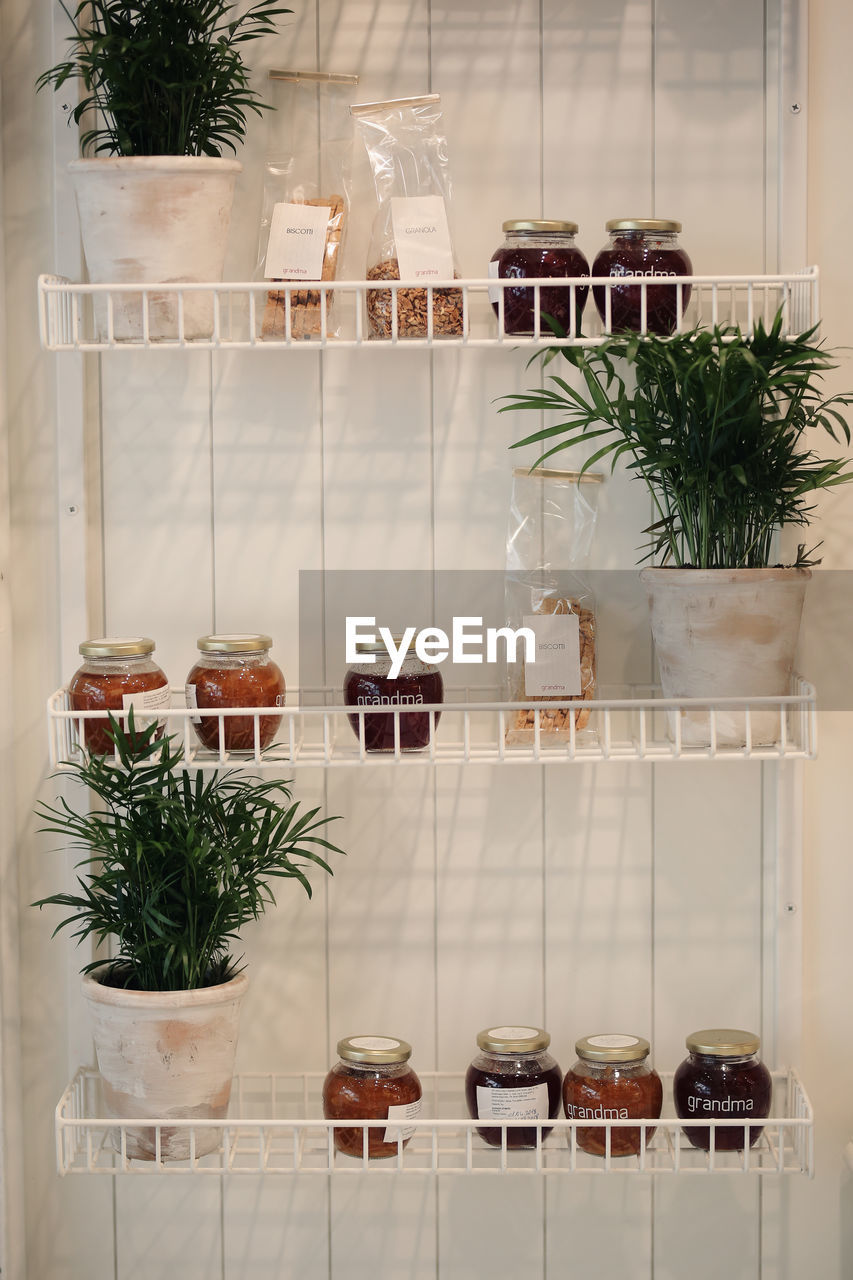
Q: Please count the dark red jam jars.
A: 5